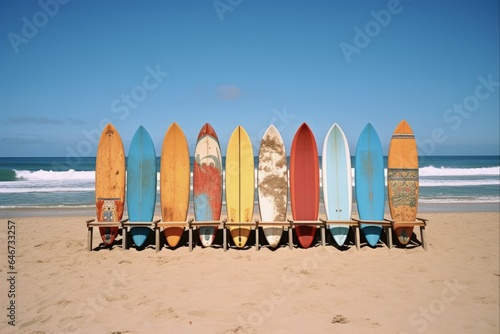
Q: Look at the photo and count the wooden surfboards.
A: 10